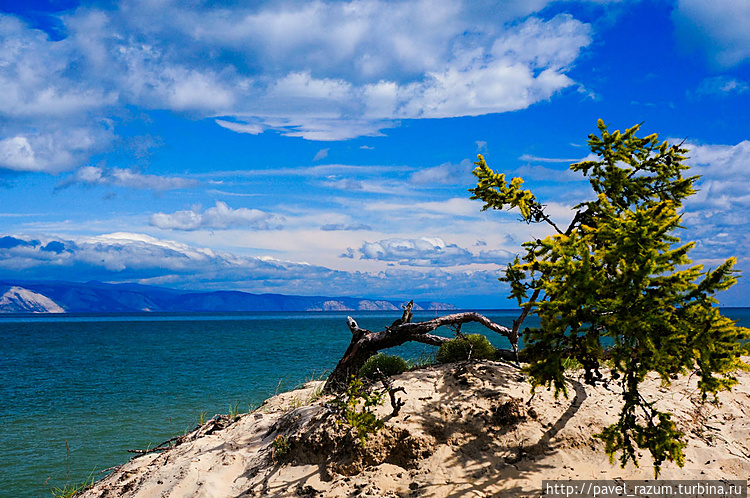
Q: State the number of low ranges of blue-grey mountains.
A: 1